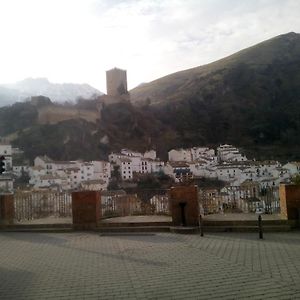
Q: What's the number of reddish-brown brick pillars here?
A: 4